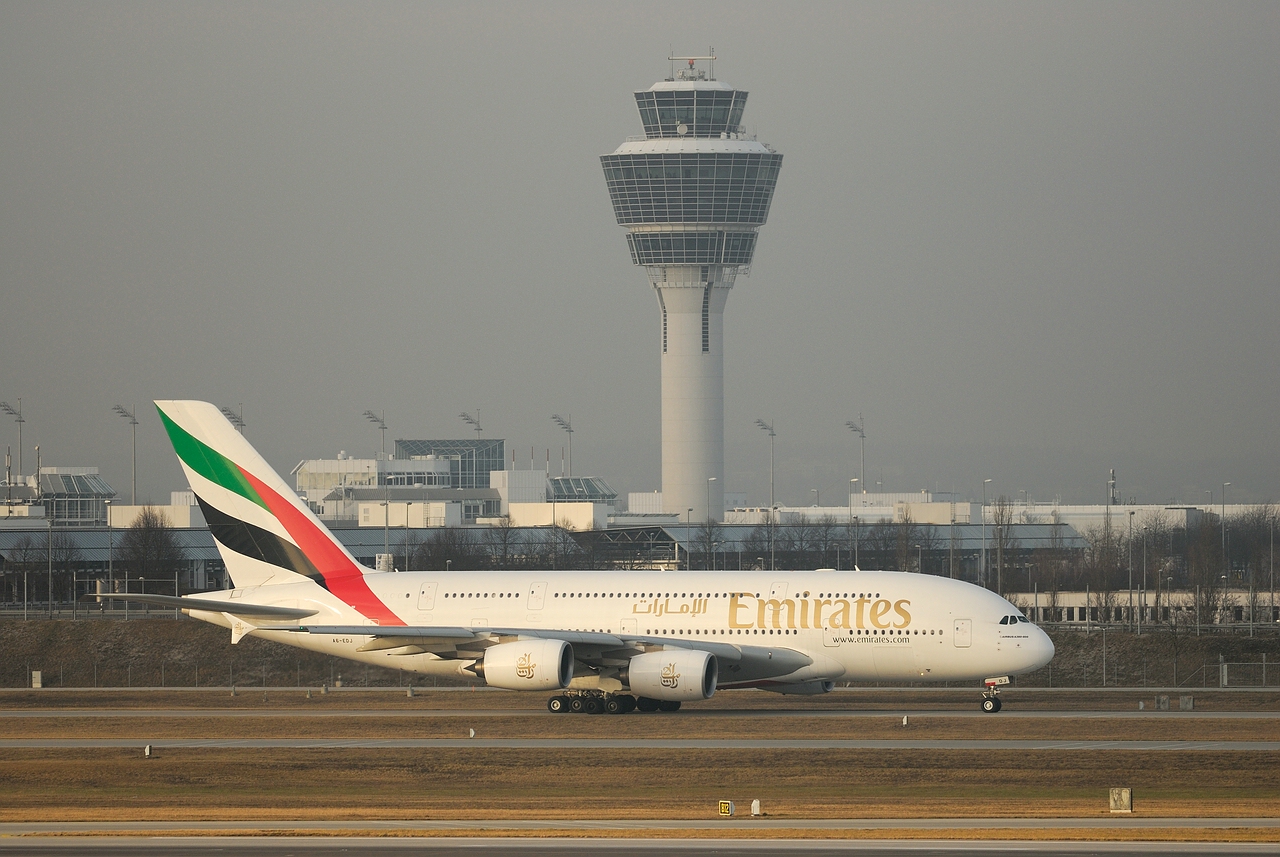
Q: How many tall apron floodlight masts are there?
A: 8